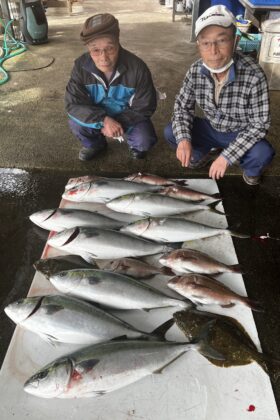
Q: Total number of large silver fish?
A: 8